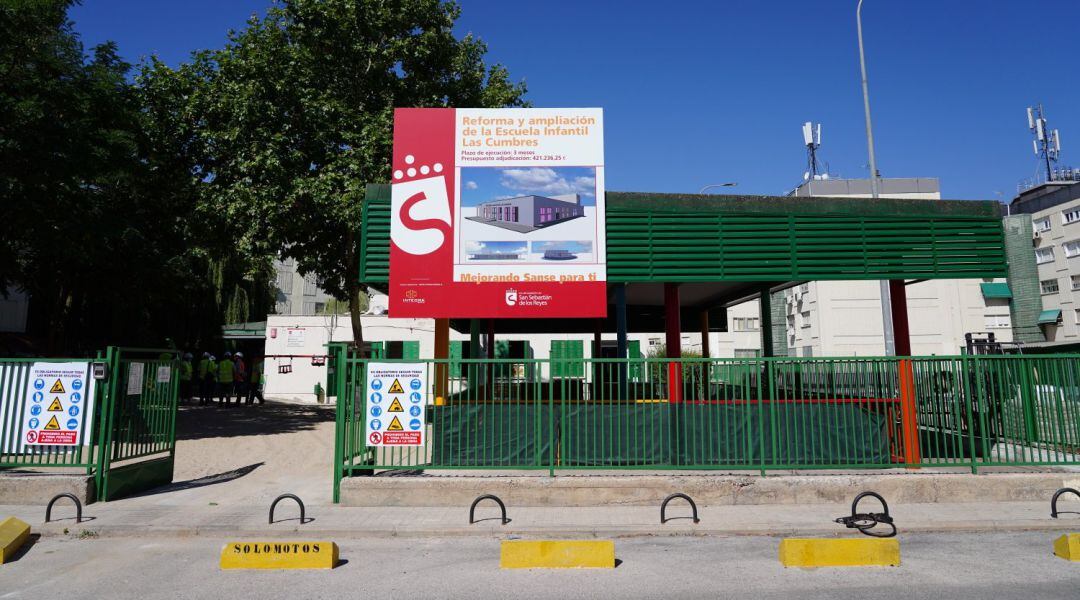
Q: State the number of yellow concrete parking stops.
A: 5